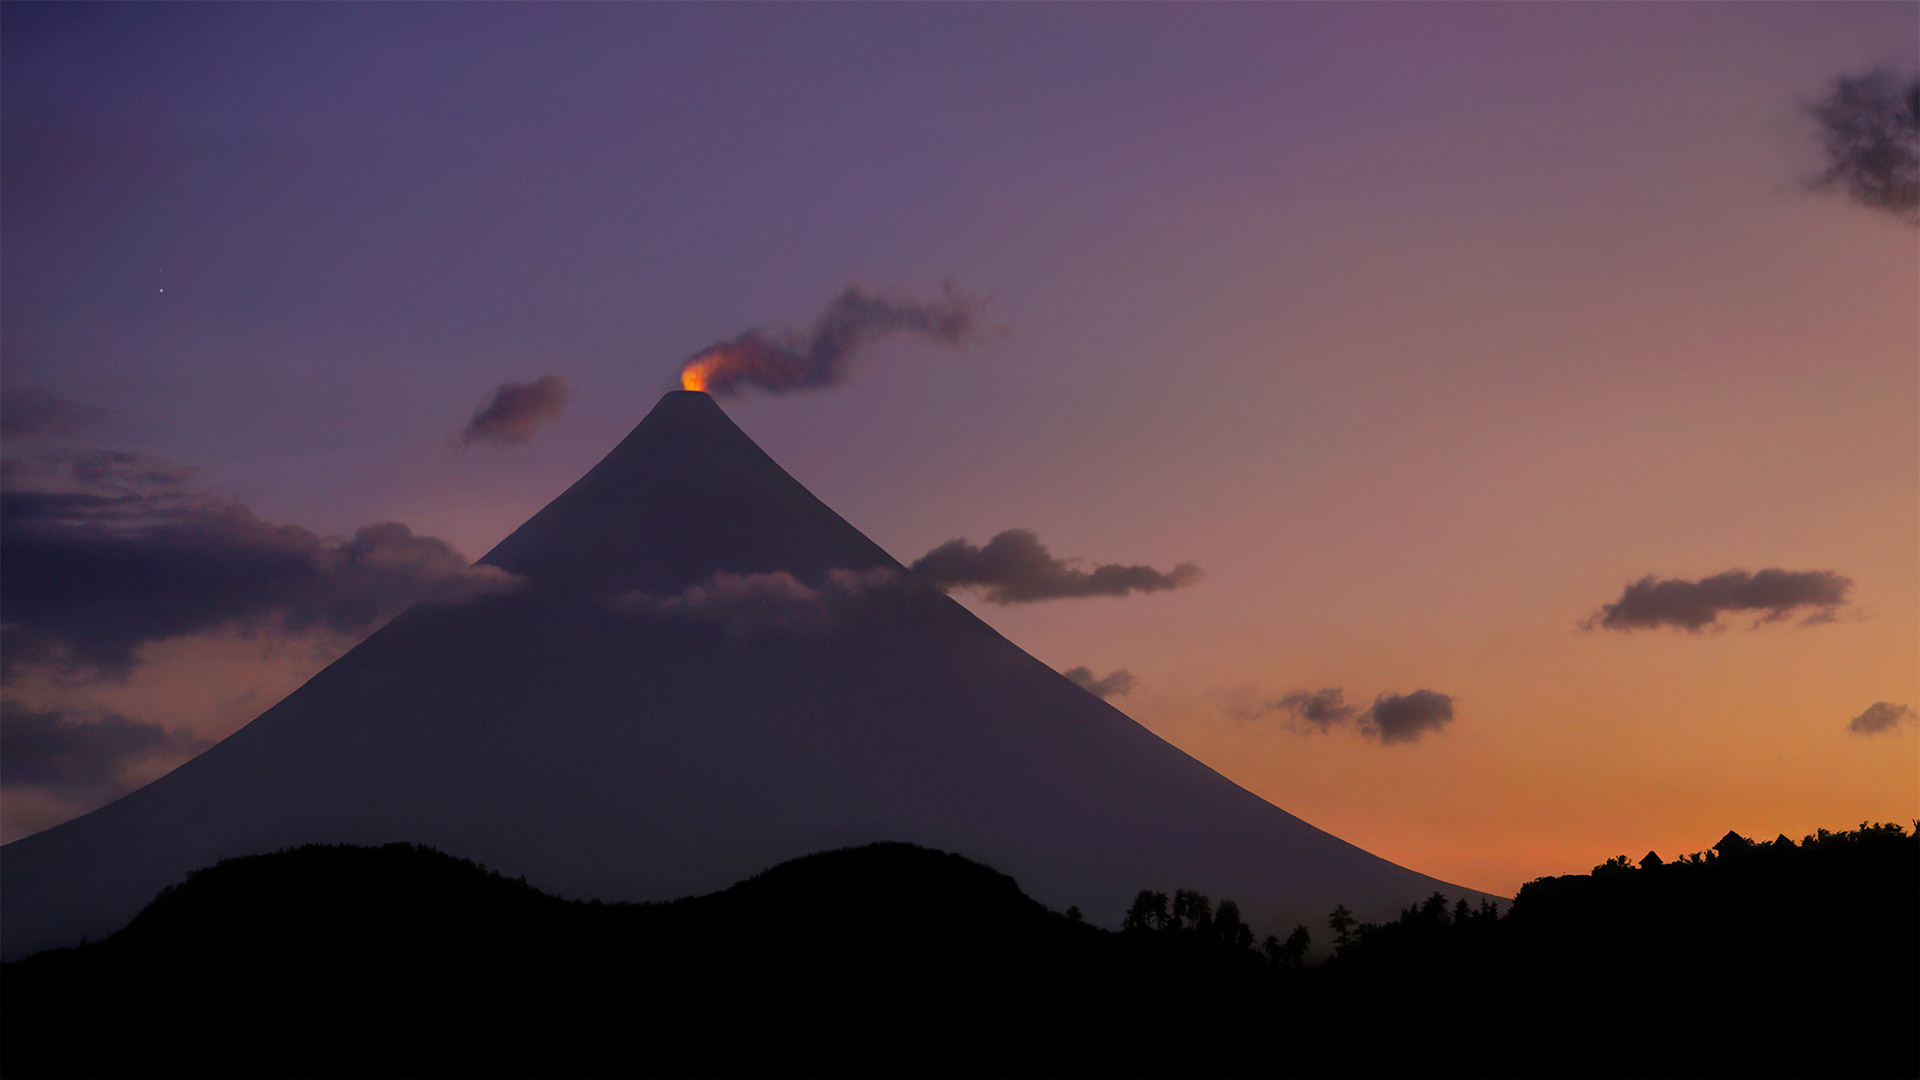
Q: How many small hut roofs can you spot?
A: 3